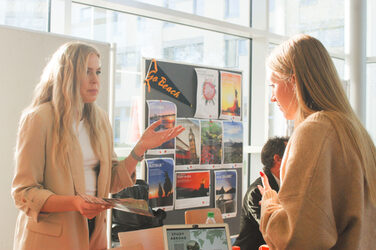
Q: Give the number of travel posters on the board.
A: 9